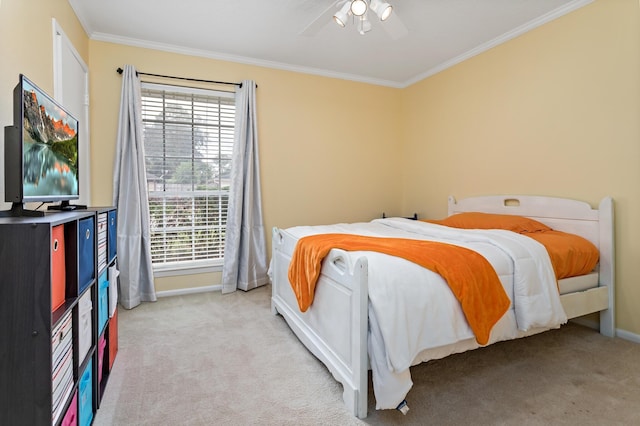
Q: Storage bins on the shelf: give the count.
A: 12